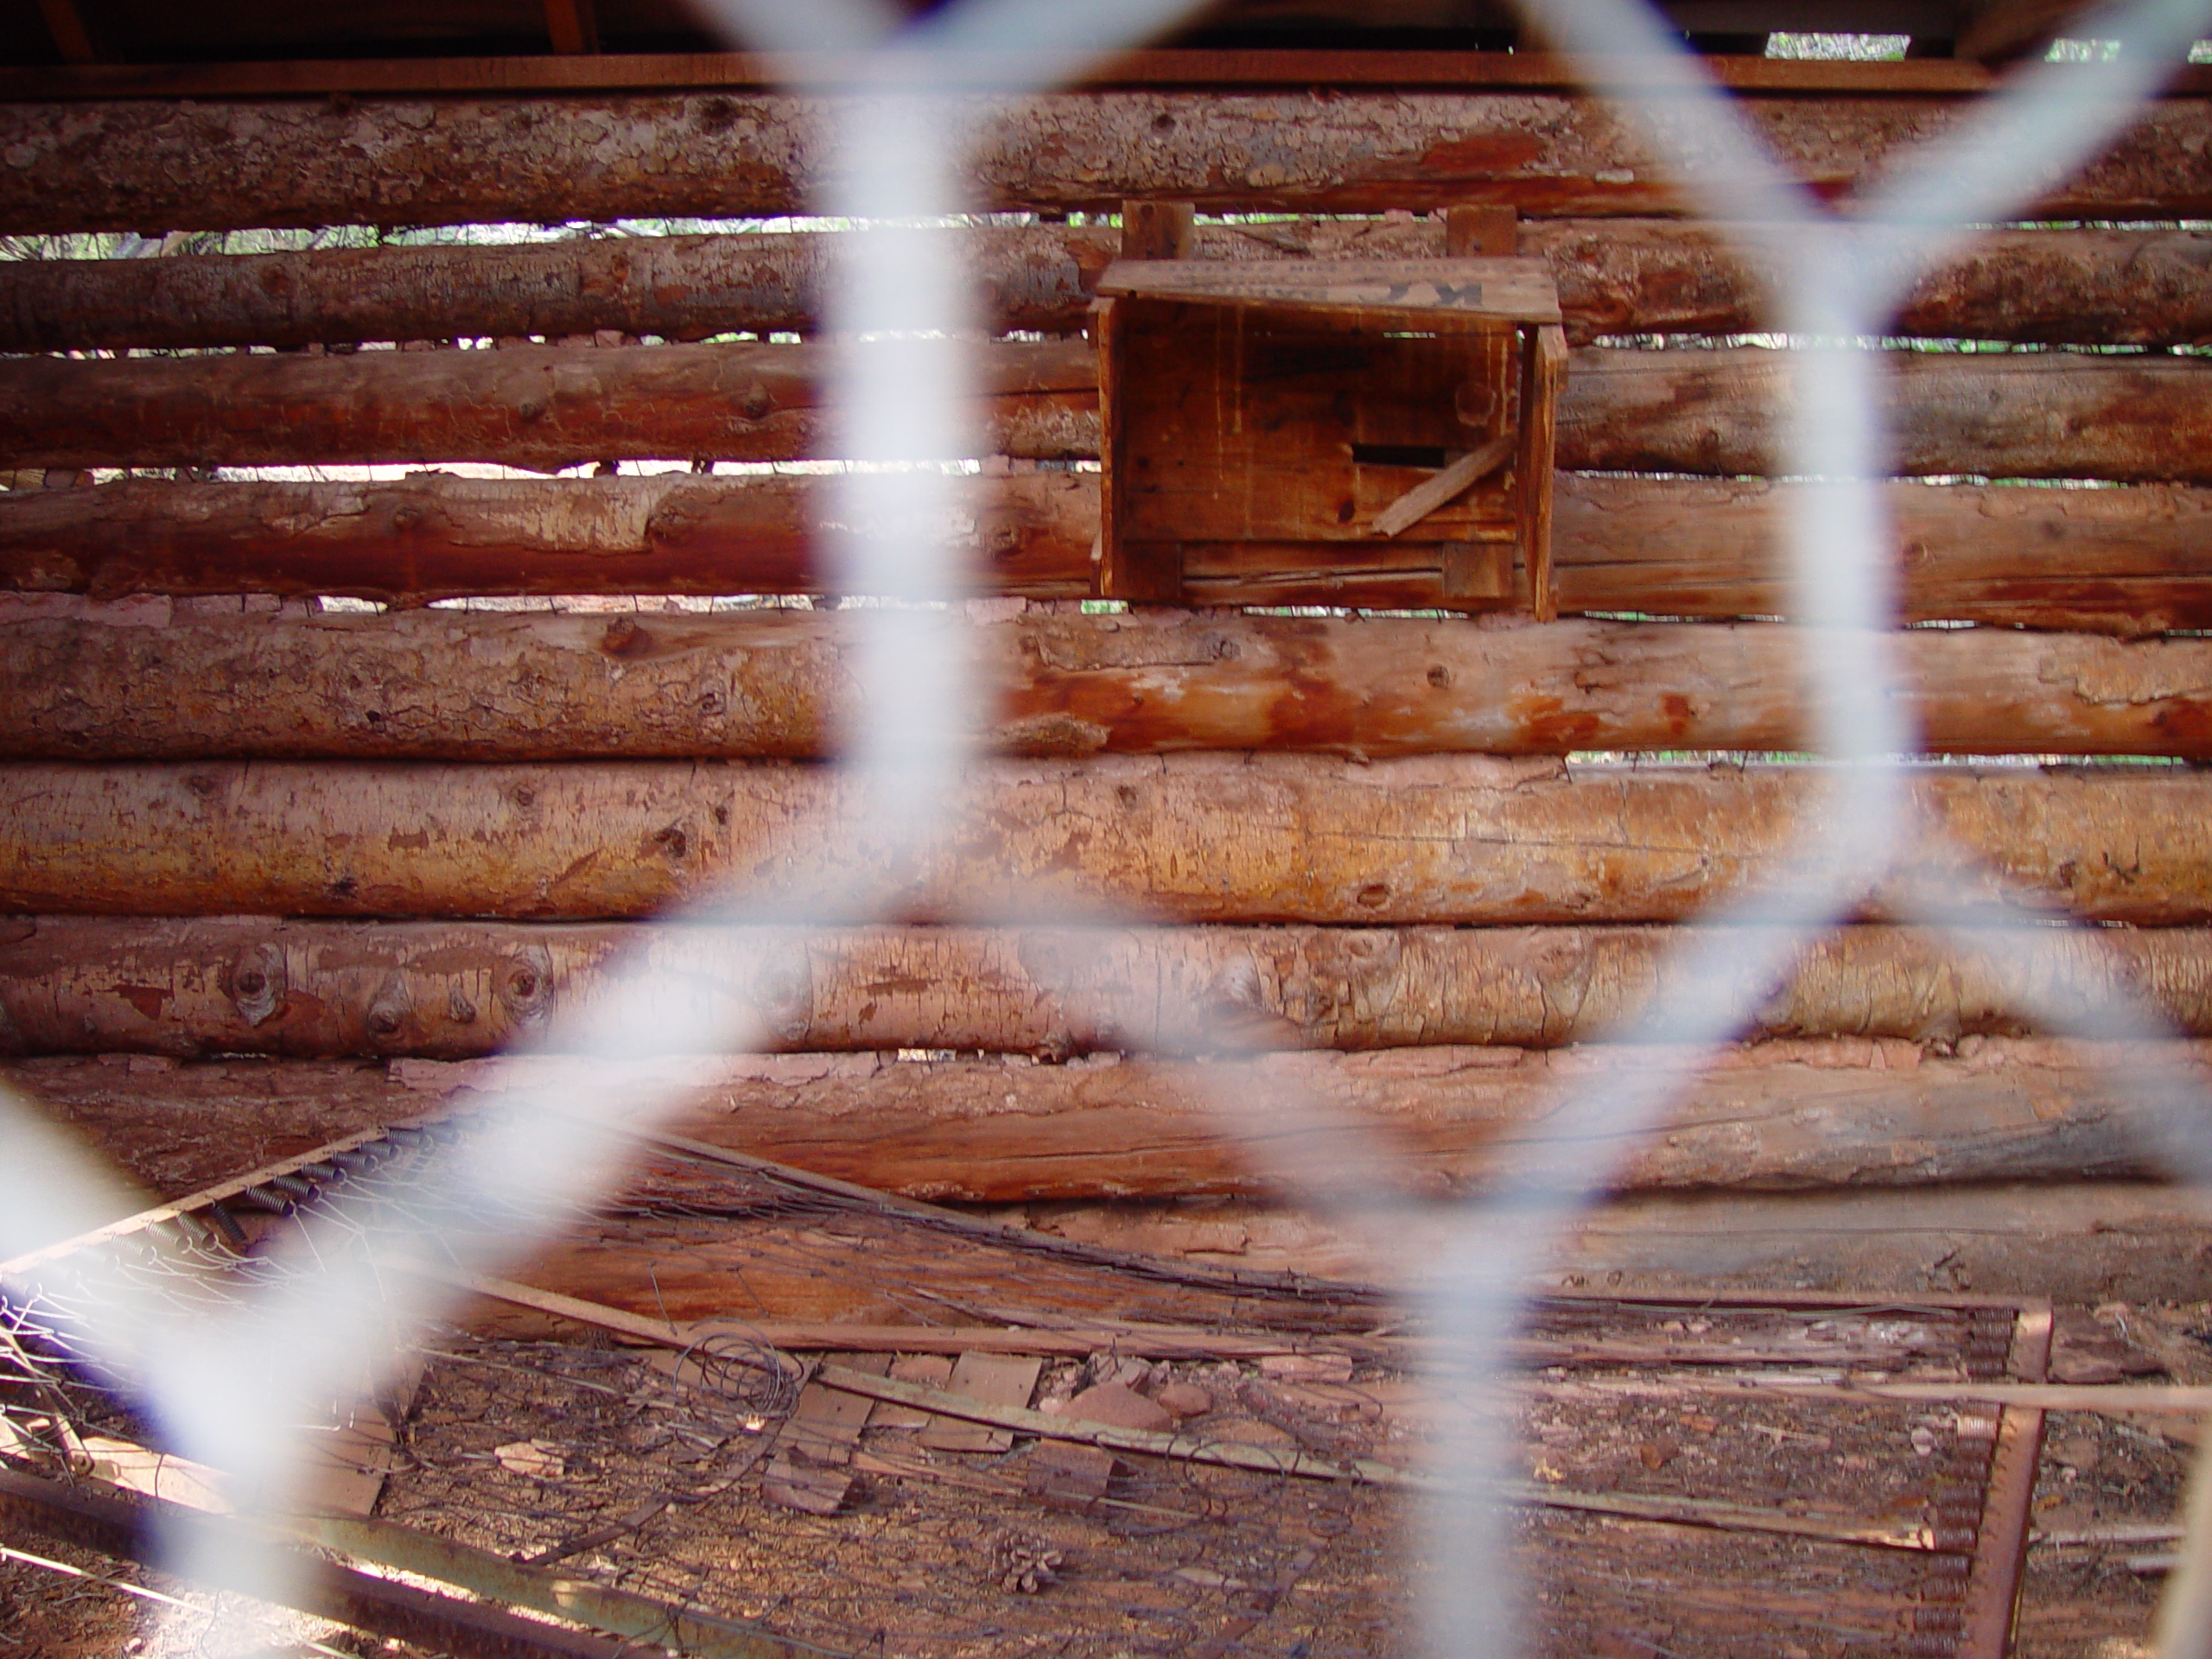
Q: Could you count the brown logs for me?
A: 9